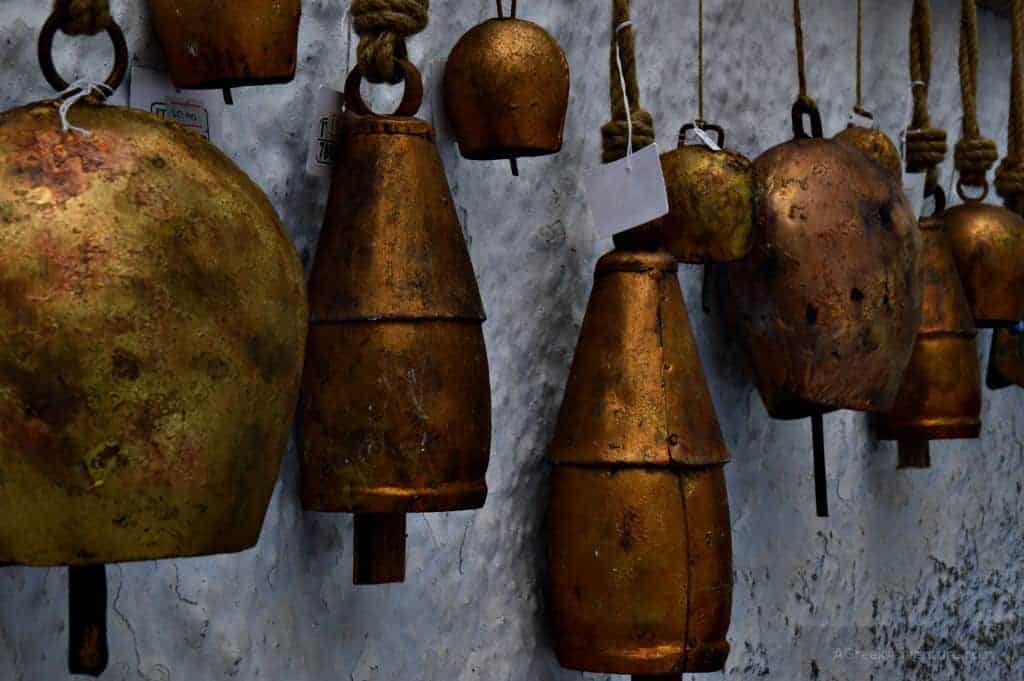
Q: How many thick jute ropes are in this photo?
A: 6